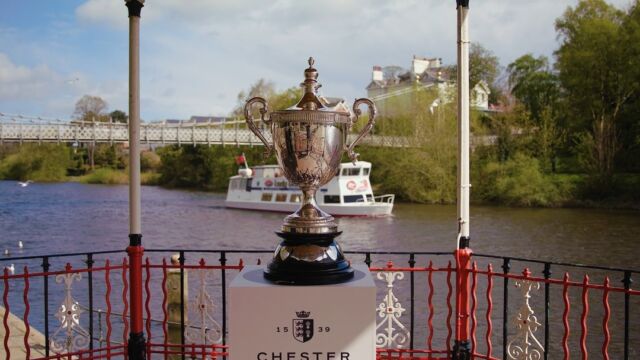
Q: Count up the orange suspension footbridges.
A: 0